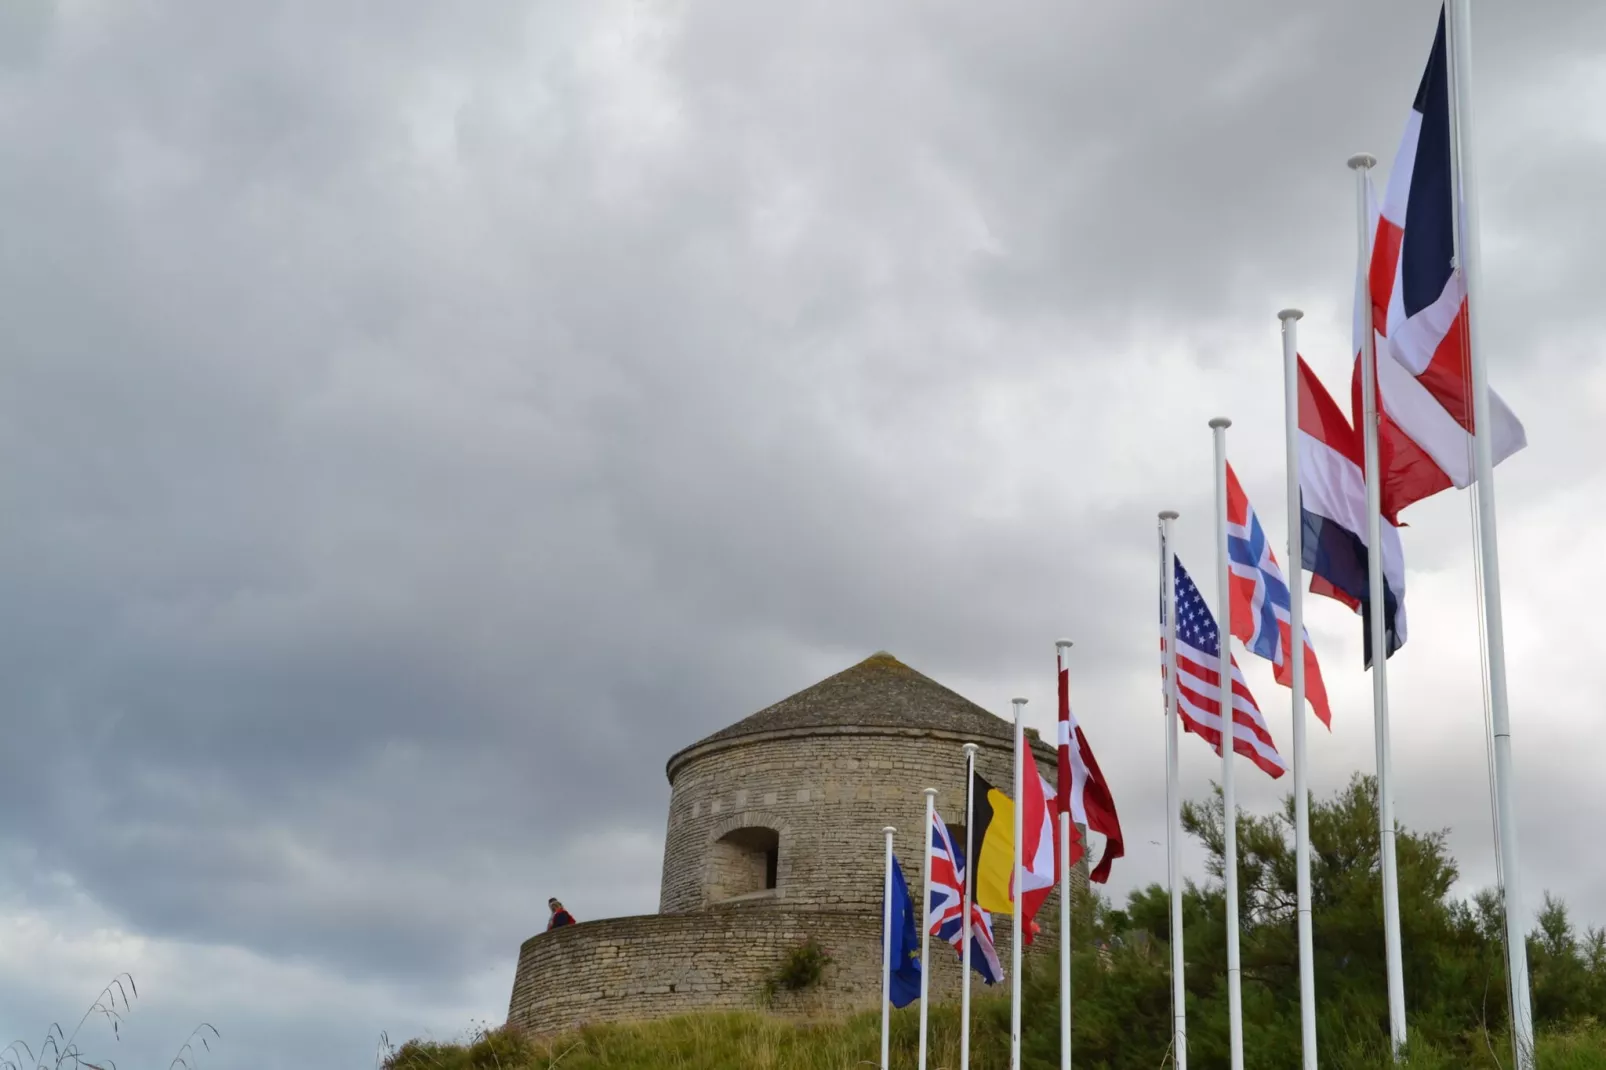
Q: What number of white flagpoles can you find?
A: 10